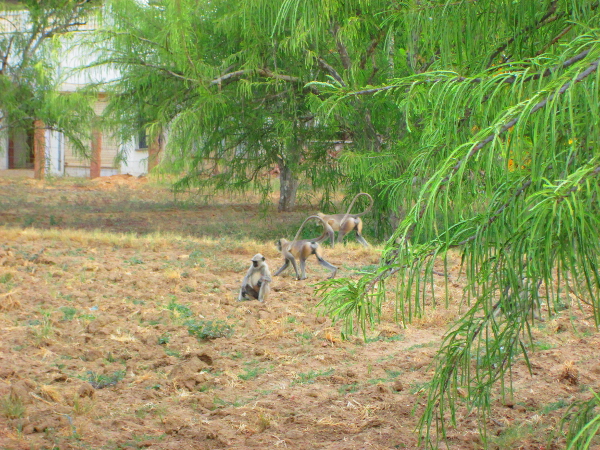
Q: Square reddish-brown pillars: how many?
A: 3